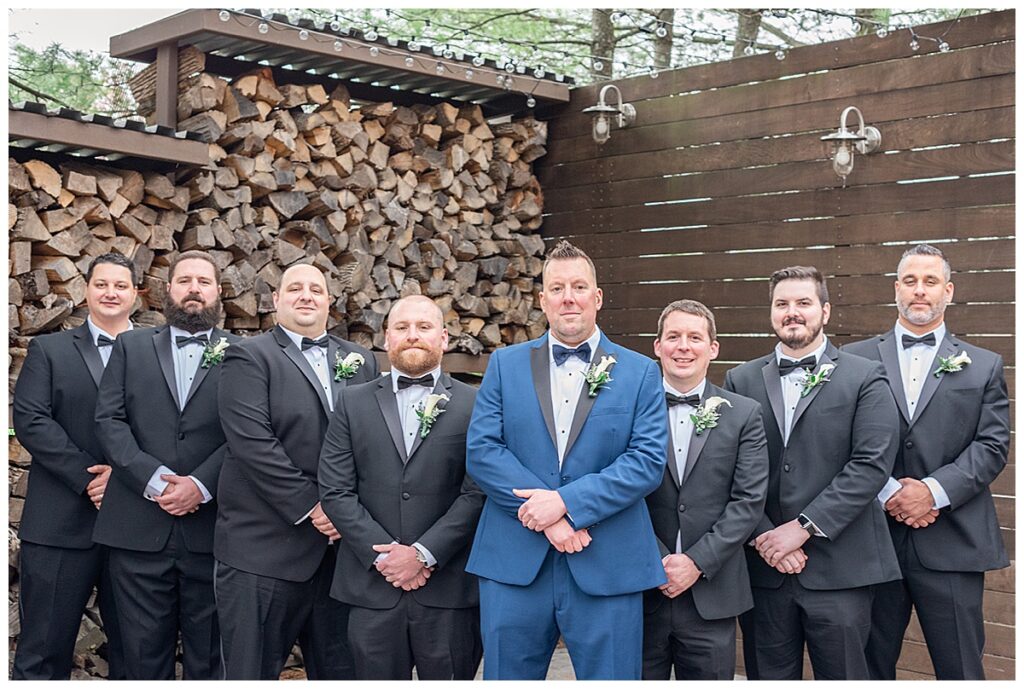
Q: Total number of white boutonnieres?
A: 7